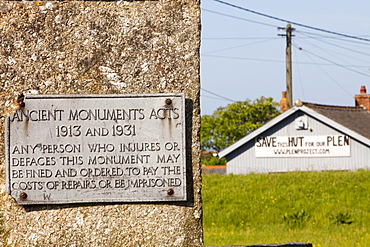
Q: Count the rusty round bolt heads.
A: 4